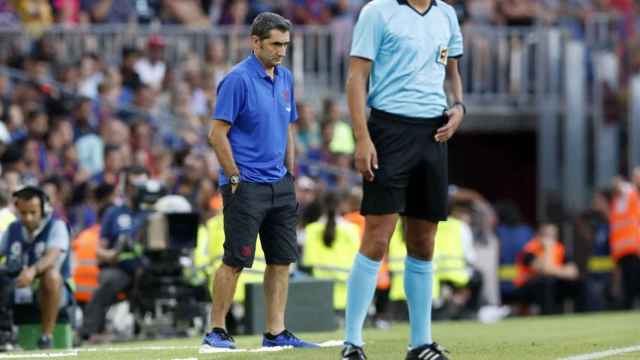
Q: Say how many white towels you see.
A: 0